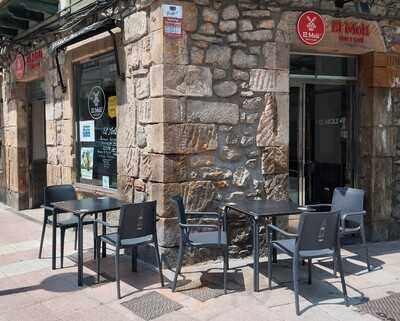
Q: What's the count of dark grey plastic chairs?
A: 5